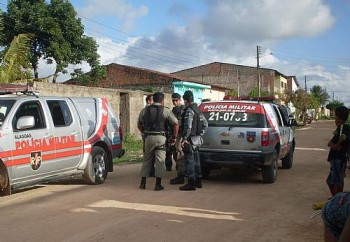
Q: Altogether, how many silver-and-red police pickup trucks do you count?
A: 2